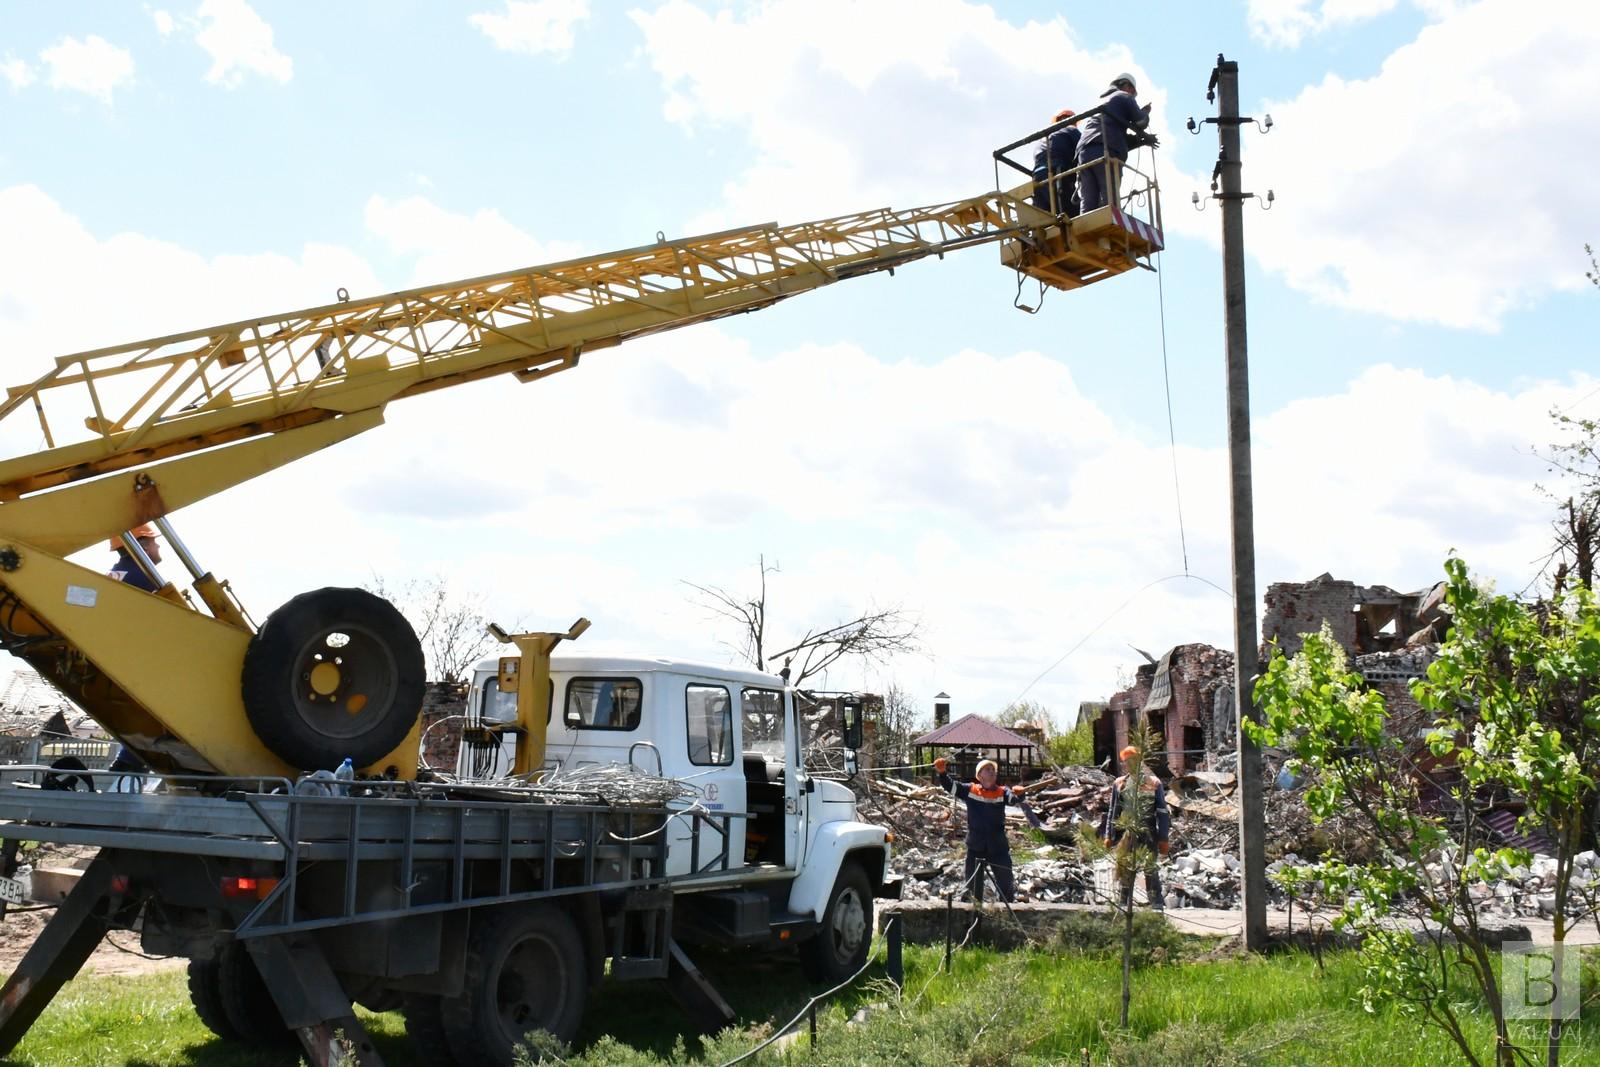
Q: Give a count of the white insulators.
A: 3